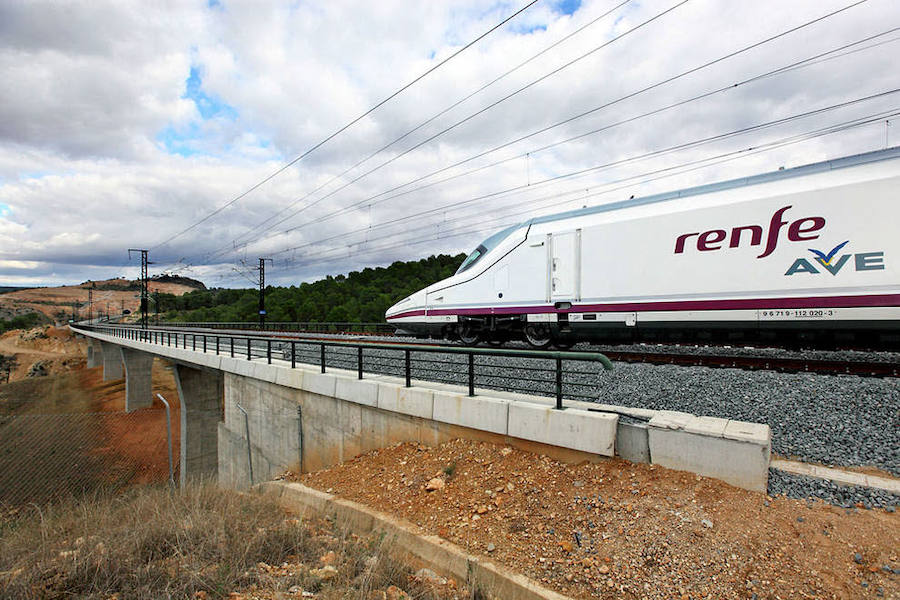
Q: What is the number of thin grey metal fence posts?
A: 3